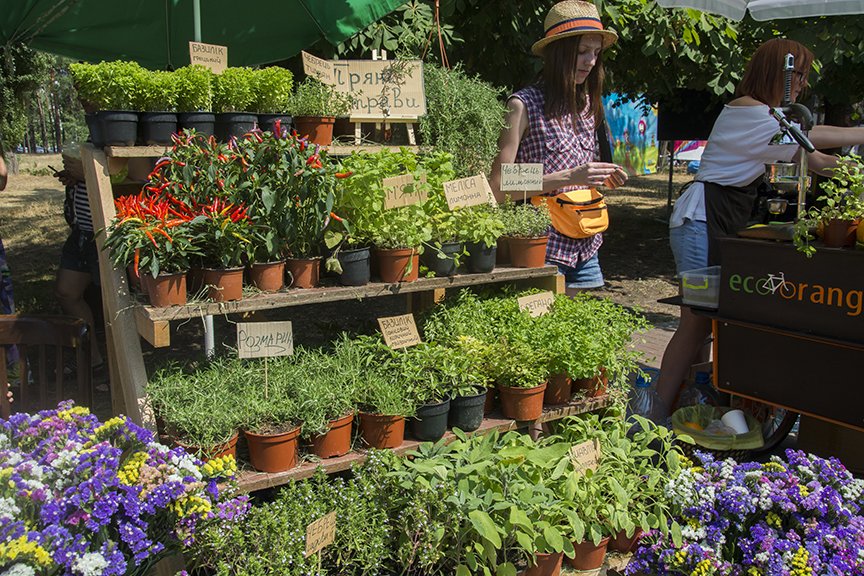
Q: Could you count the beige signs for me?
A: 11